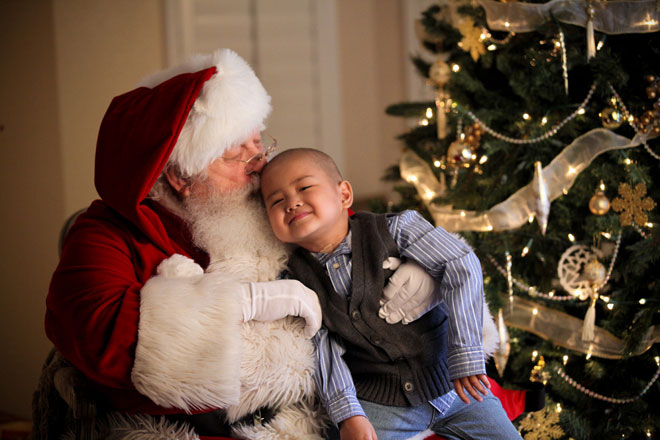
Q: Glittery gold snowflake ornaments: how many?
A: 3